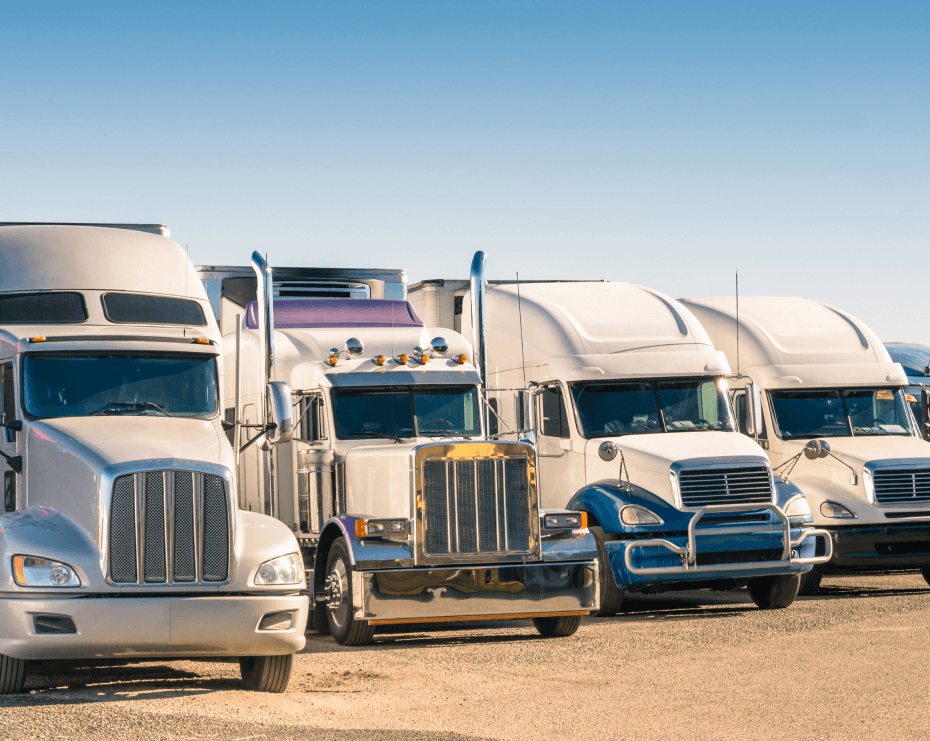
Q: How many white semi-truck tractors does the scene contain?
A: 4